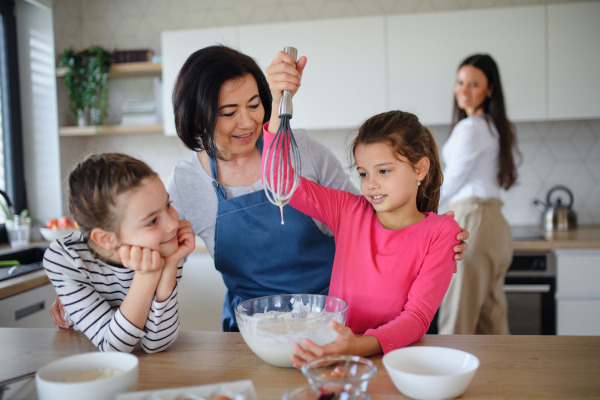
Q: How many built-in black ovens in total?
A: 1